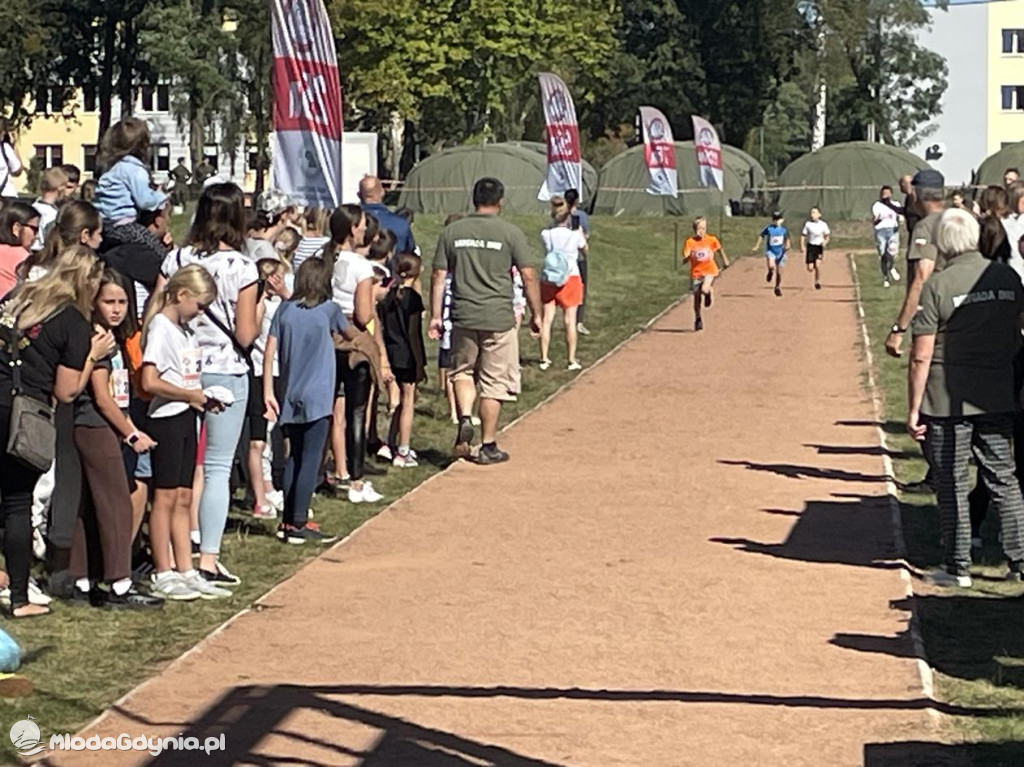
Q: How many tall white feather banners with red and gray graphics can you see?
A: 4